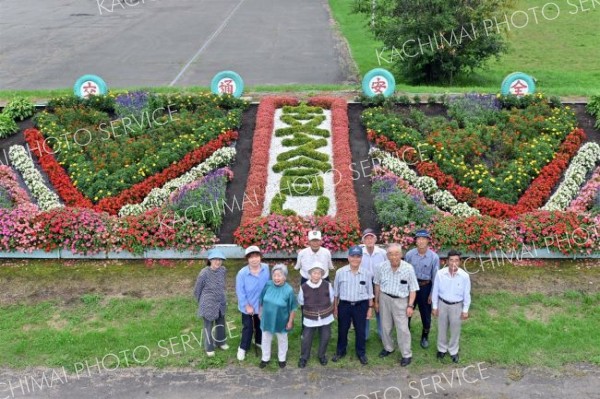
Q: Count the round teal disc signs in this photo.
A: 4